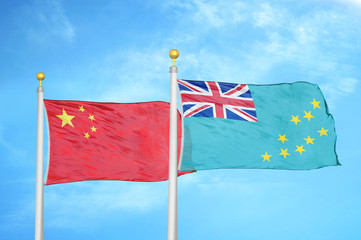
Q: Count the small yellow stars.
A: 13